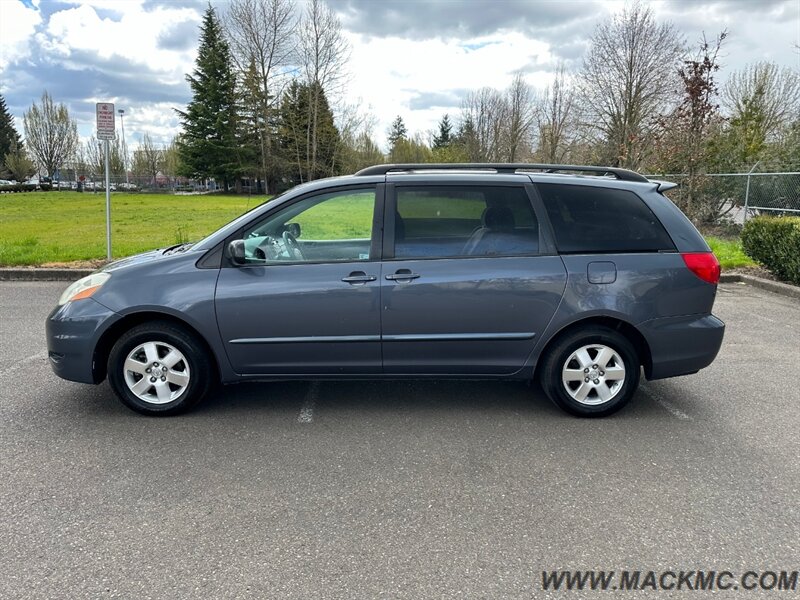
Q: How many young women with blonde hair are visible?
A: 0